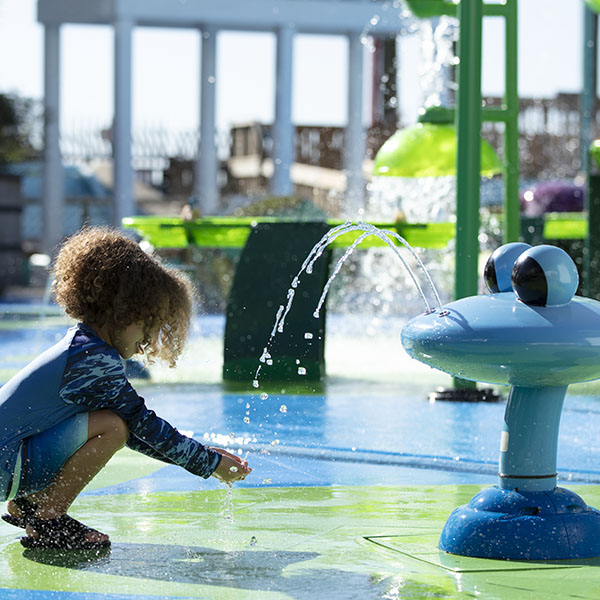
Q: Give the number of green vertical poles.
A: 2